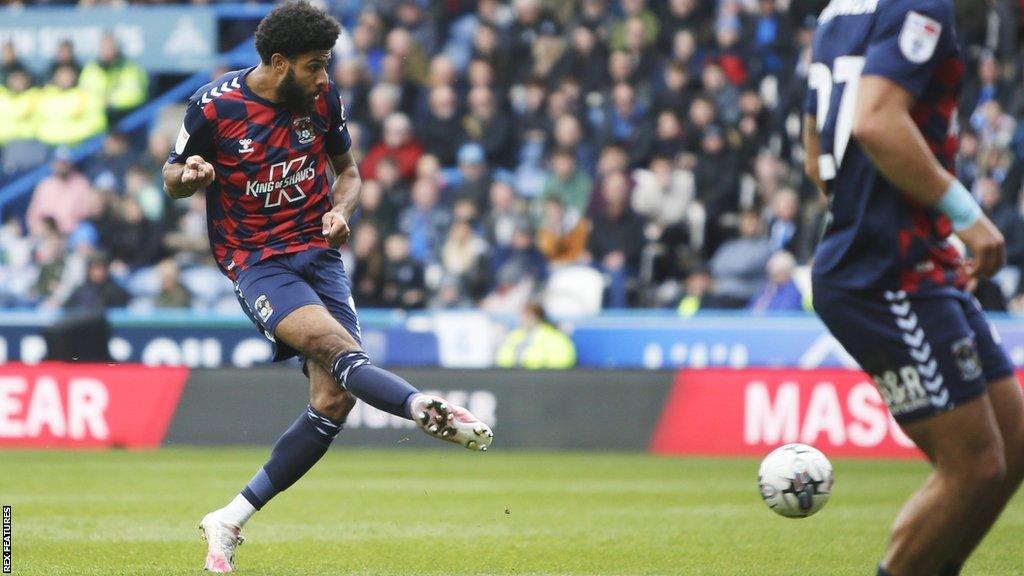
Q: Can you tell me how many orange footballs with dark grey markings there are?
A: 0